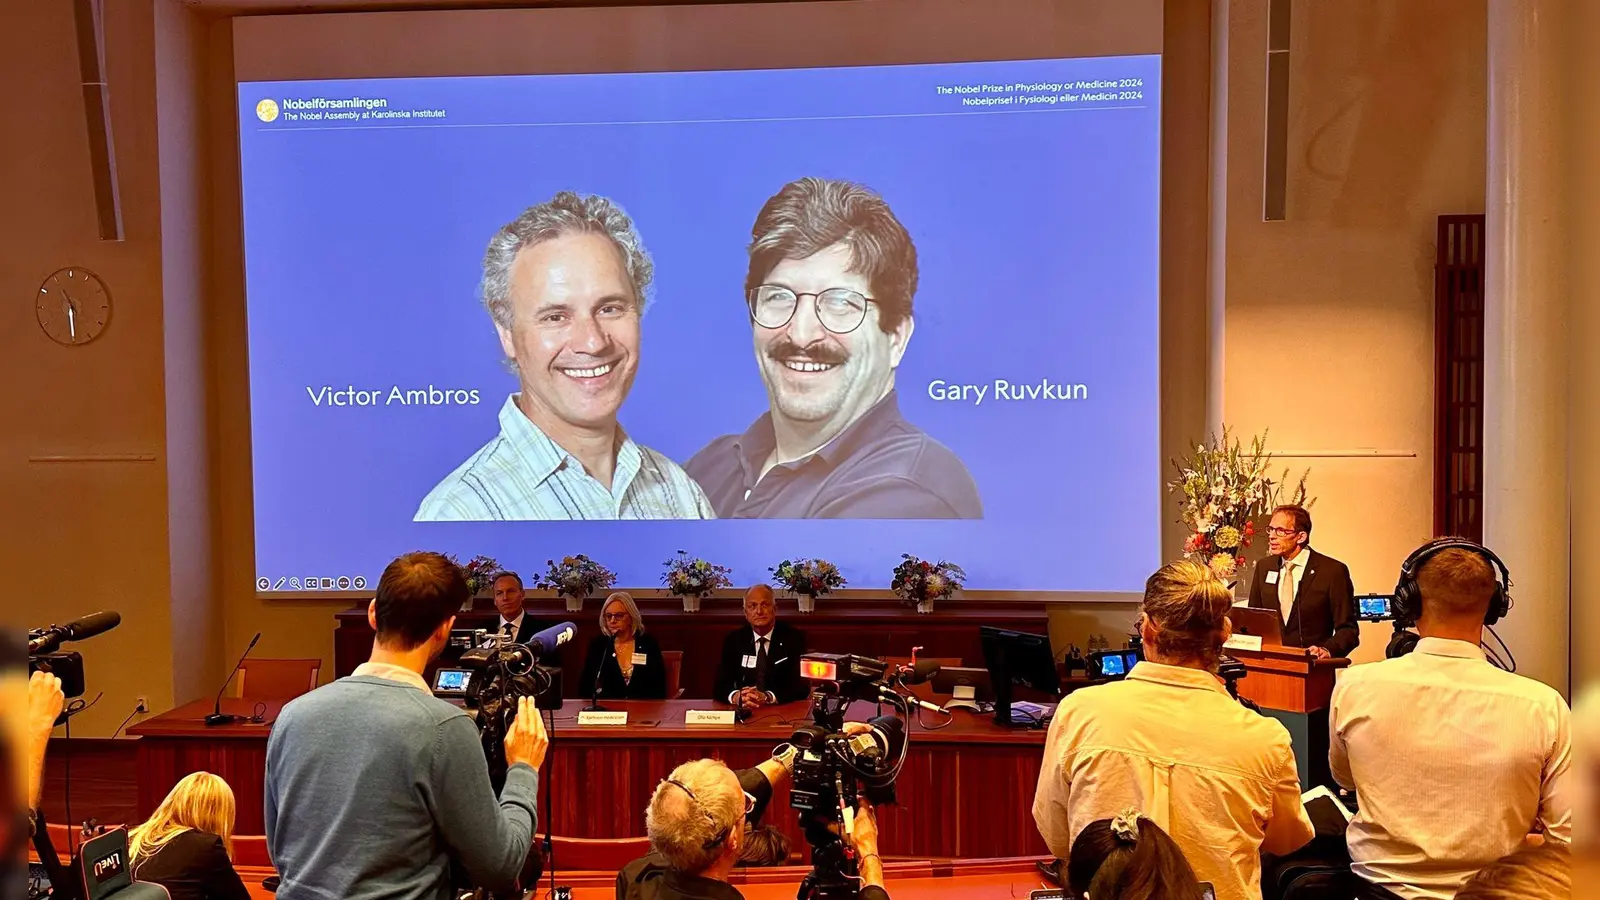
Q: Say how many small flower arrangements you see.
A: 5